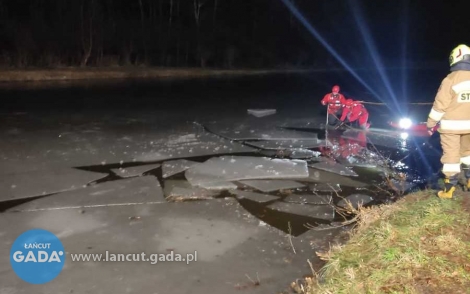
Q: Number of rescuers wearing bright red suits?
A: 2